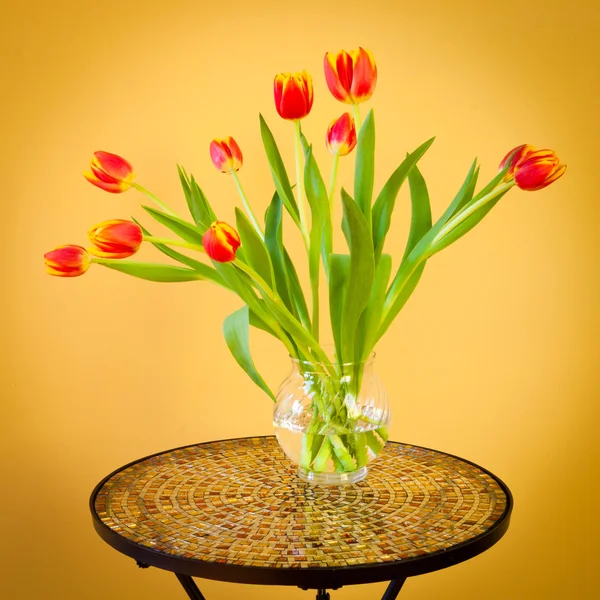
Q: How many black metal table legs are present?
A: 3